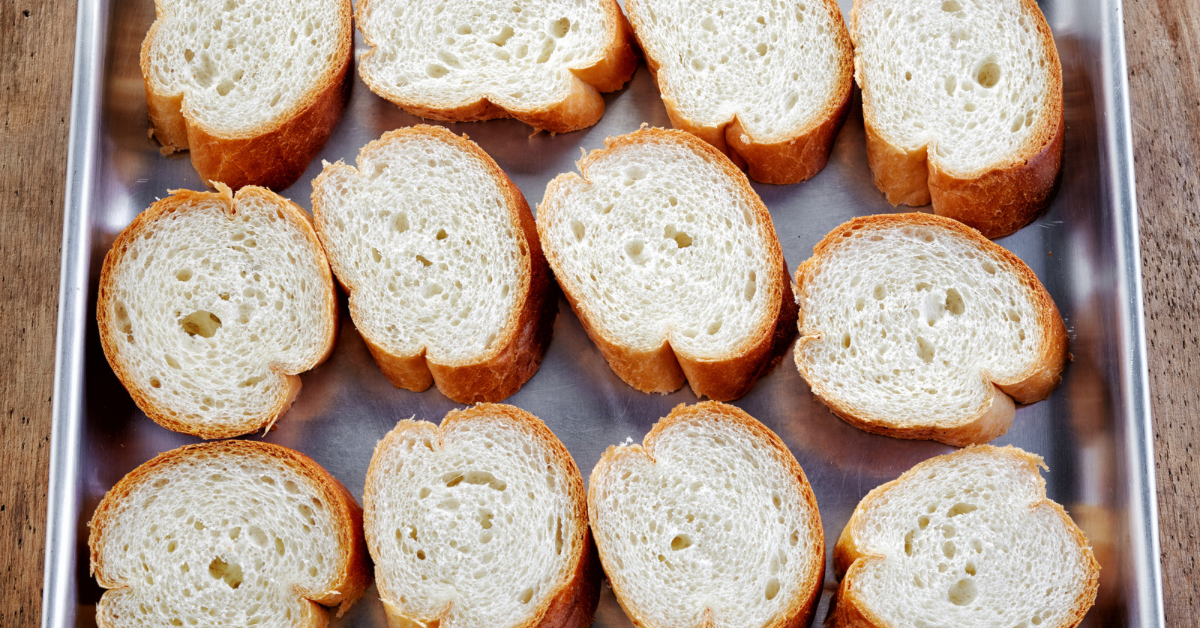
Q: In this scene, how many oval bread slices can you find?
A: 12